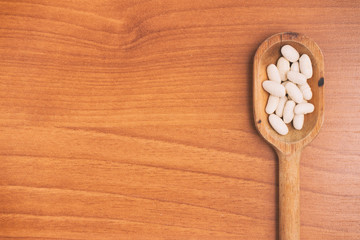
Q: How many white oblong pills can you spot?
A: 15